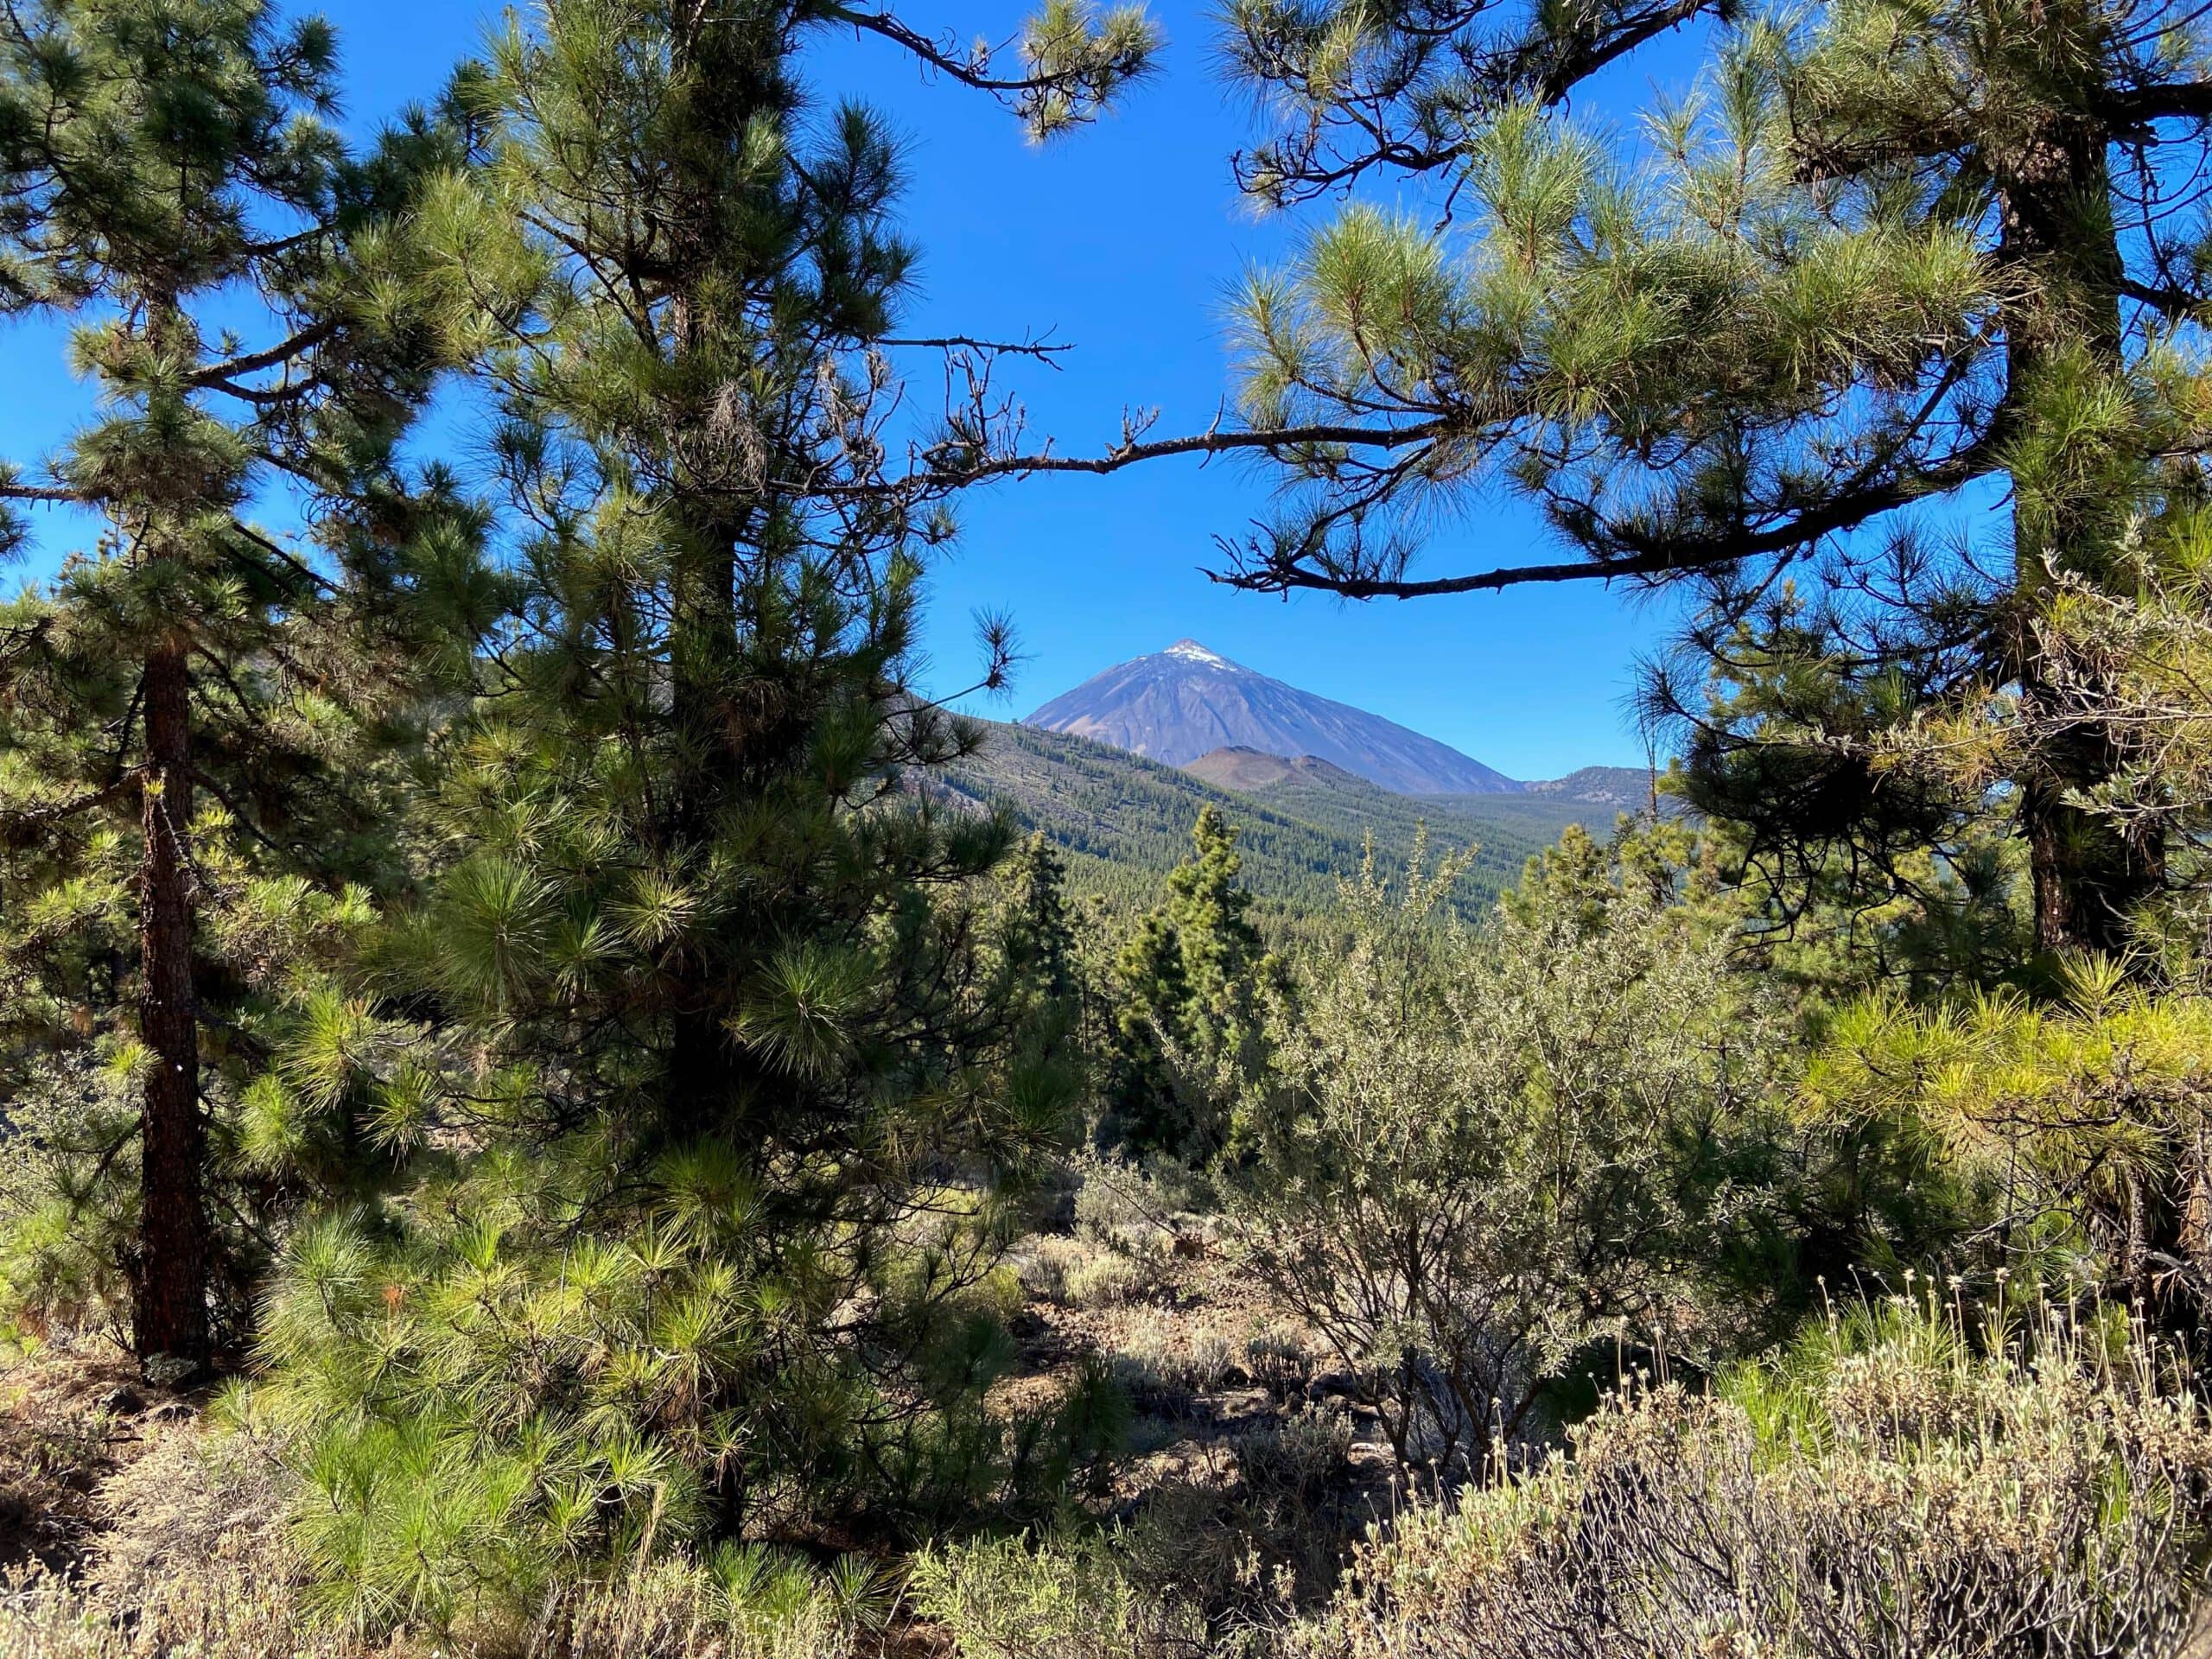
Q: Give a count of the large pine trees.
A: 3